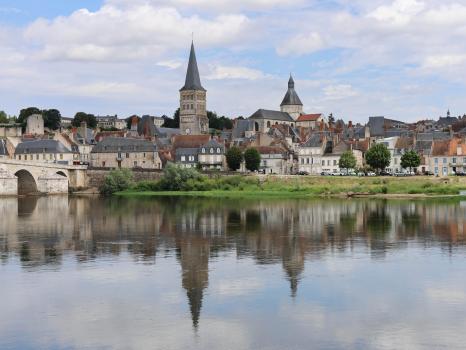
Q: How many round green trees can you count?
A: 5